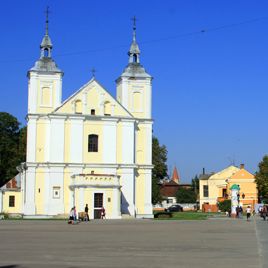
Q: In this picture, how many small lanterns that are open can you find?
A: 2